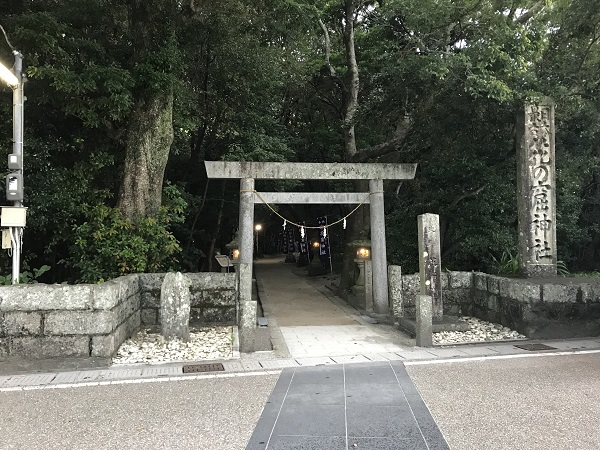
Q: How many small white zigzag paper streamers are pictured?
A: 4